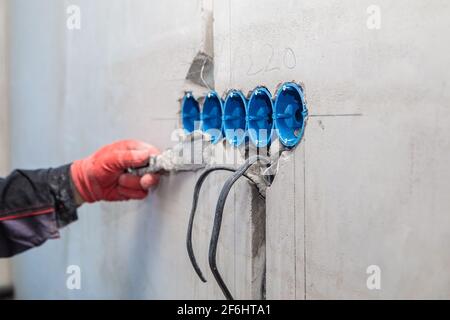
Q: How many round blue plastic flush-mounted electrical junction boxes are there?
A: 5